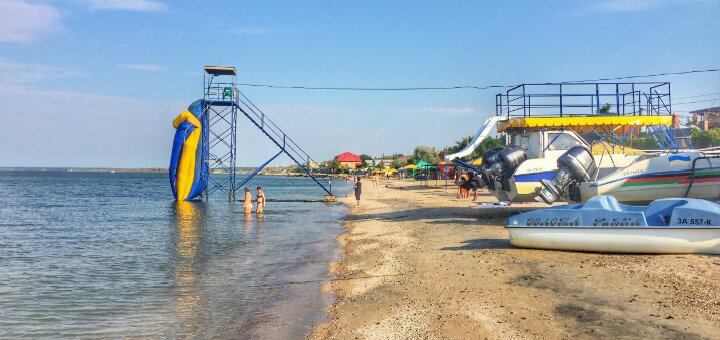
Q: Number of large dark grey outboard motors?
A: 3